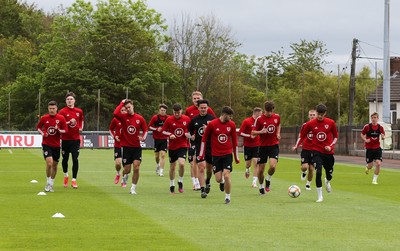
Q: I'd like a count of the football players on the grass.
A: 14